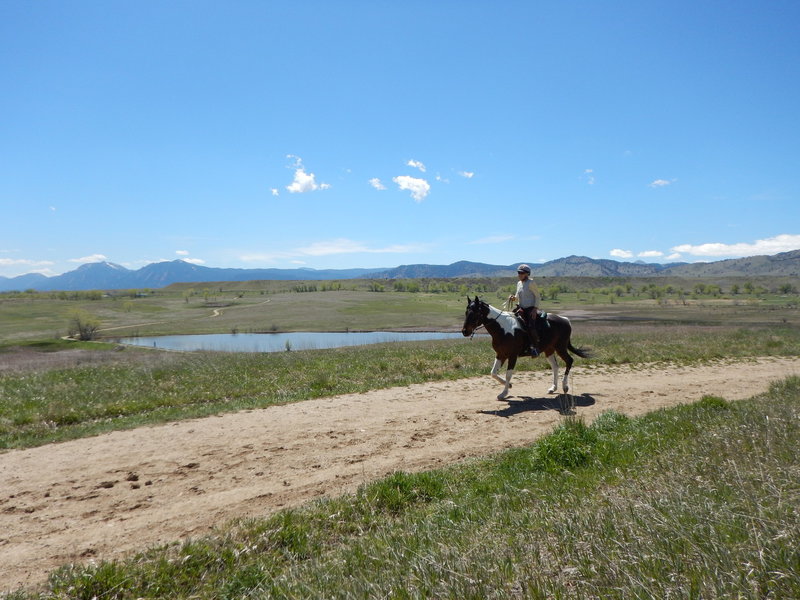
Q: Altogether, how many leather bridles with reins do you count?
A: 1